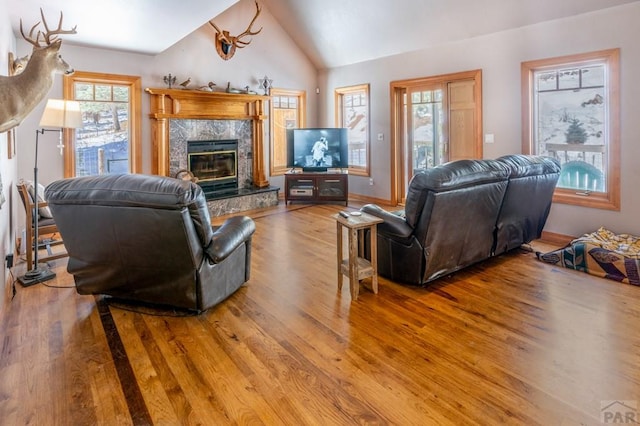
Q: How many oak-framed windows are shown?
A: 4